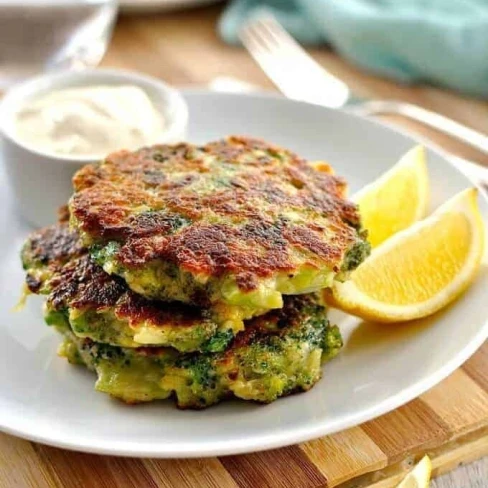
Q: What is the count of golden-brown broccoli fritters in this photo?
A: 3